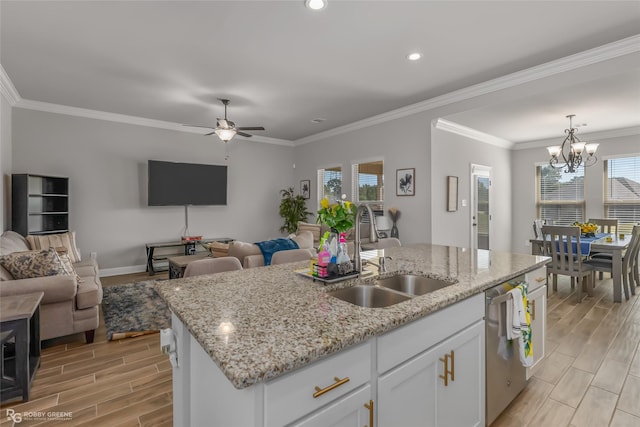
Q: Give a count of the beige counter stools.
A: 3